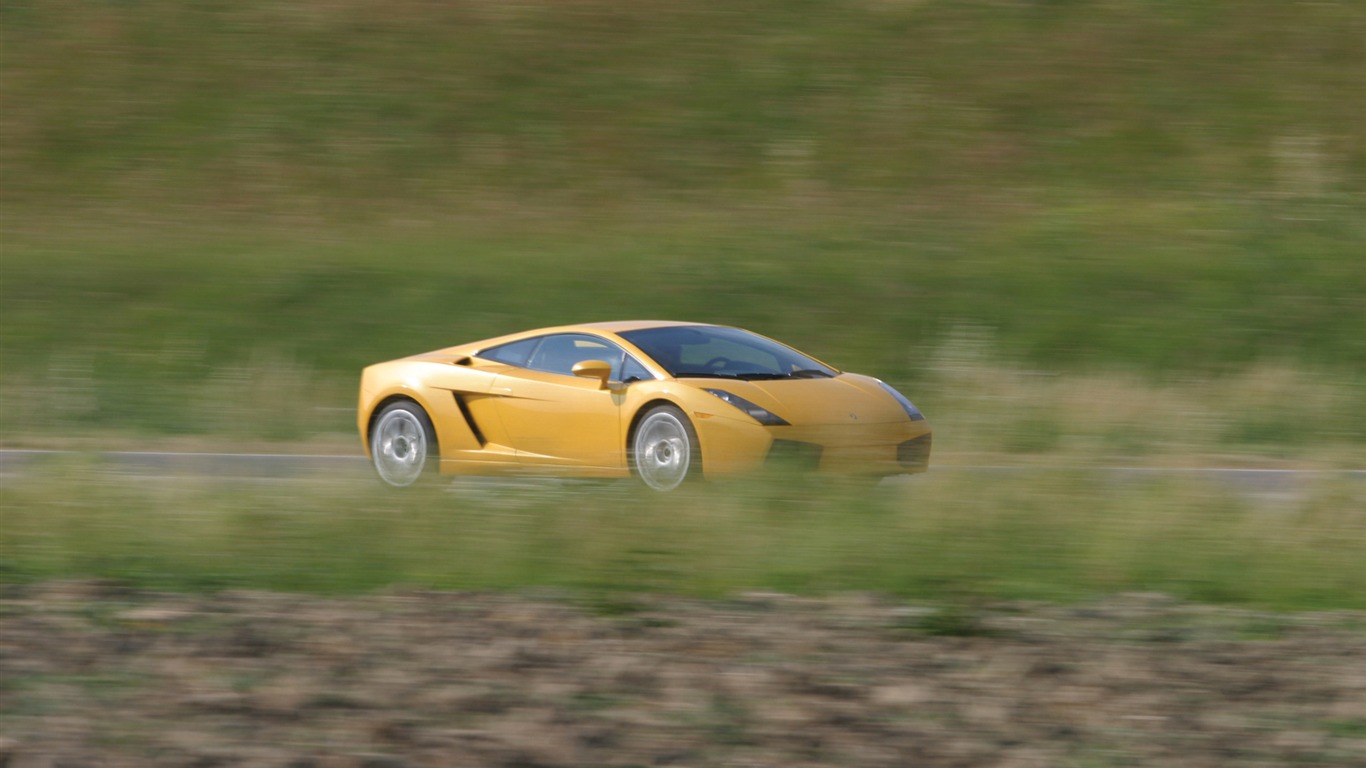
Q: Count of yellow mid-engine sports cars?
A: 1